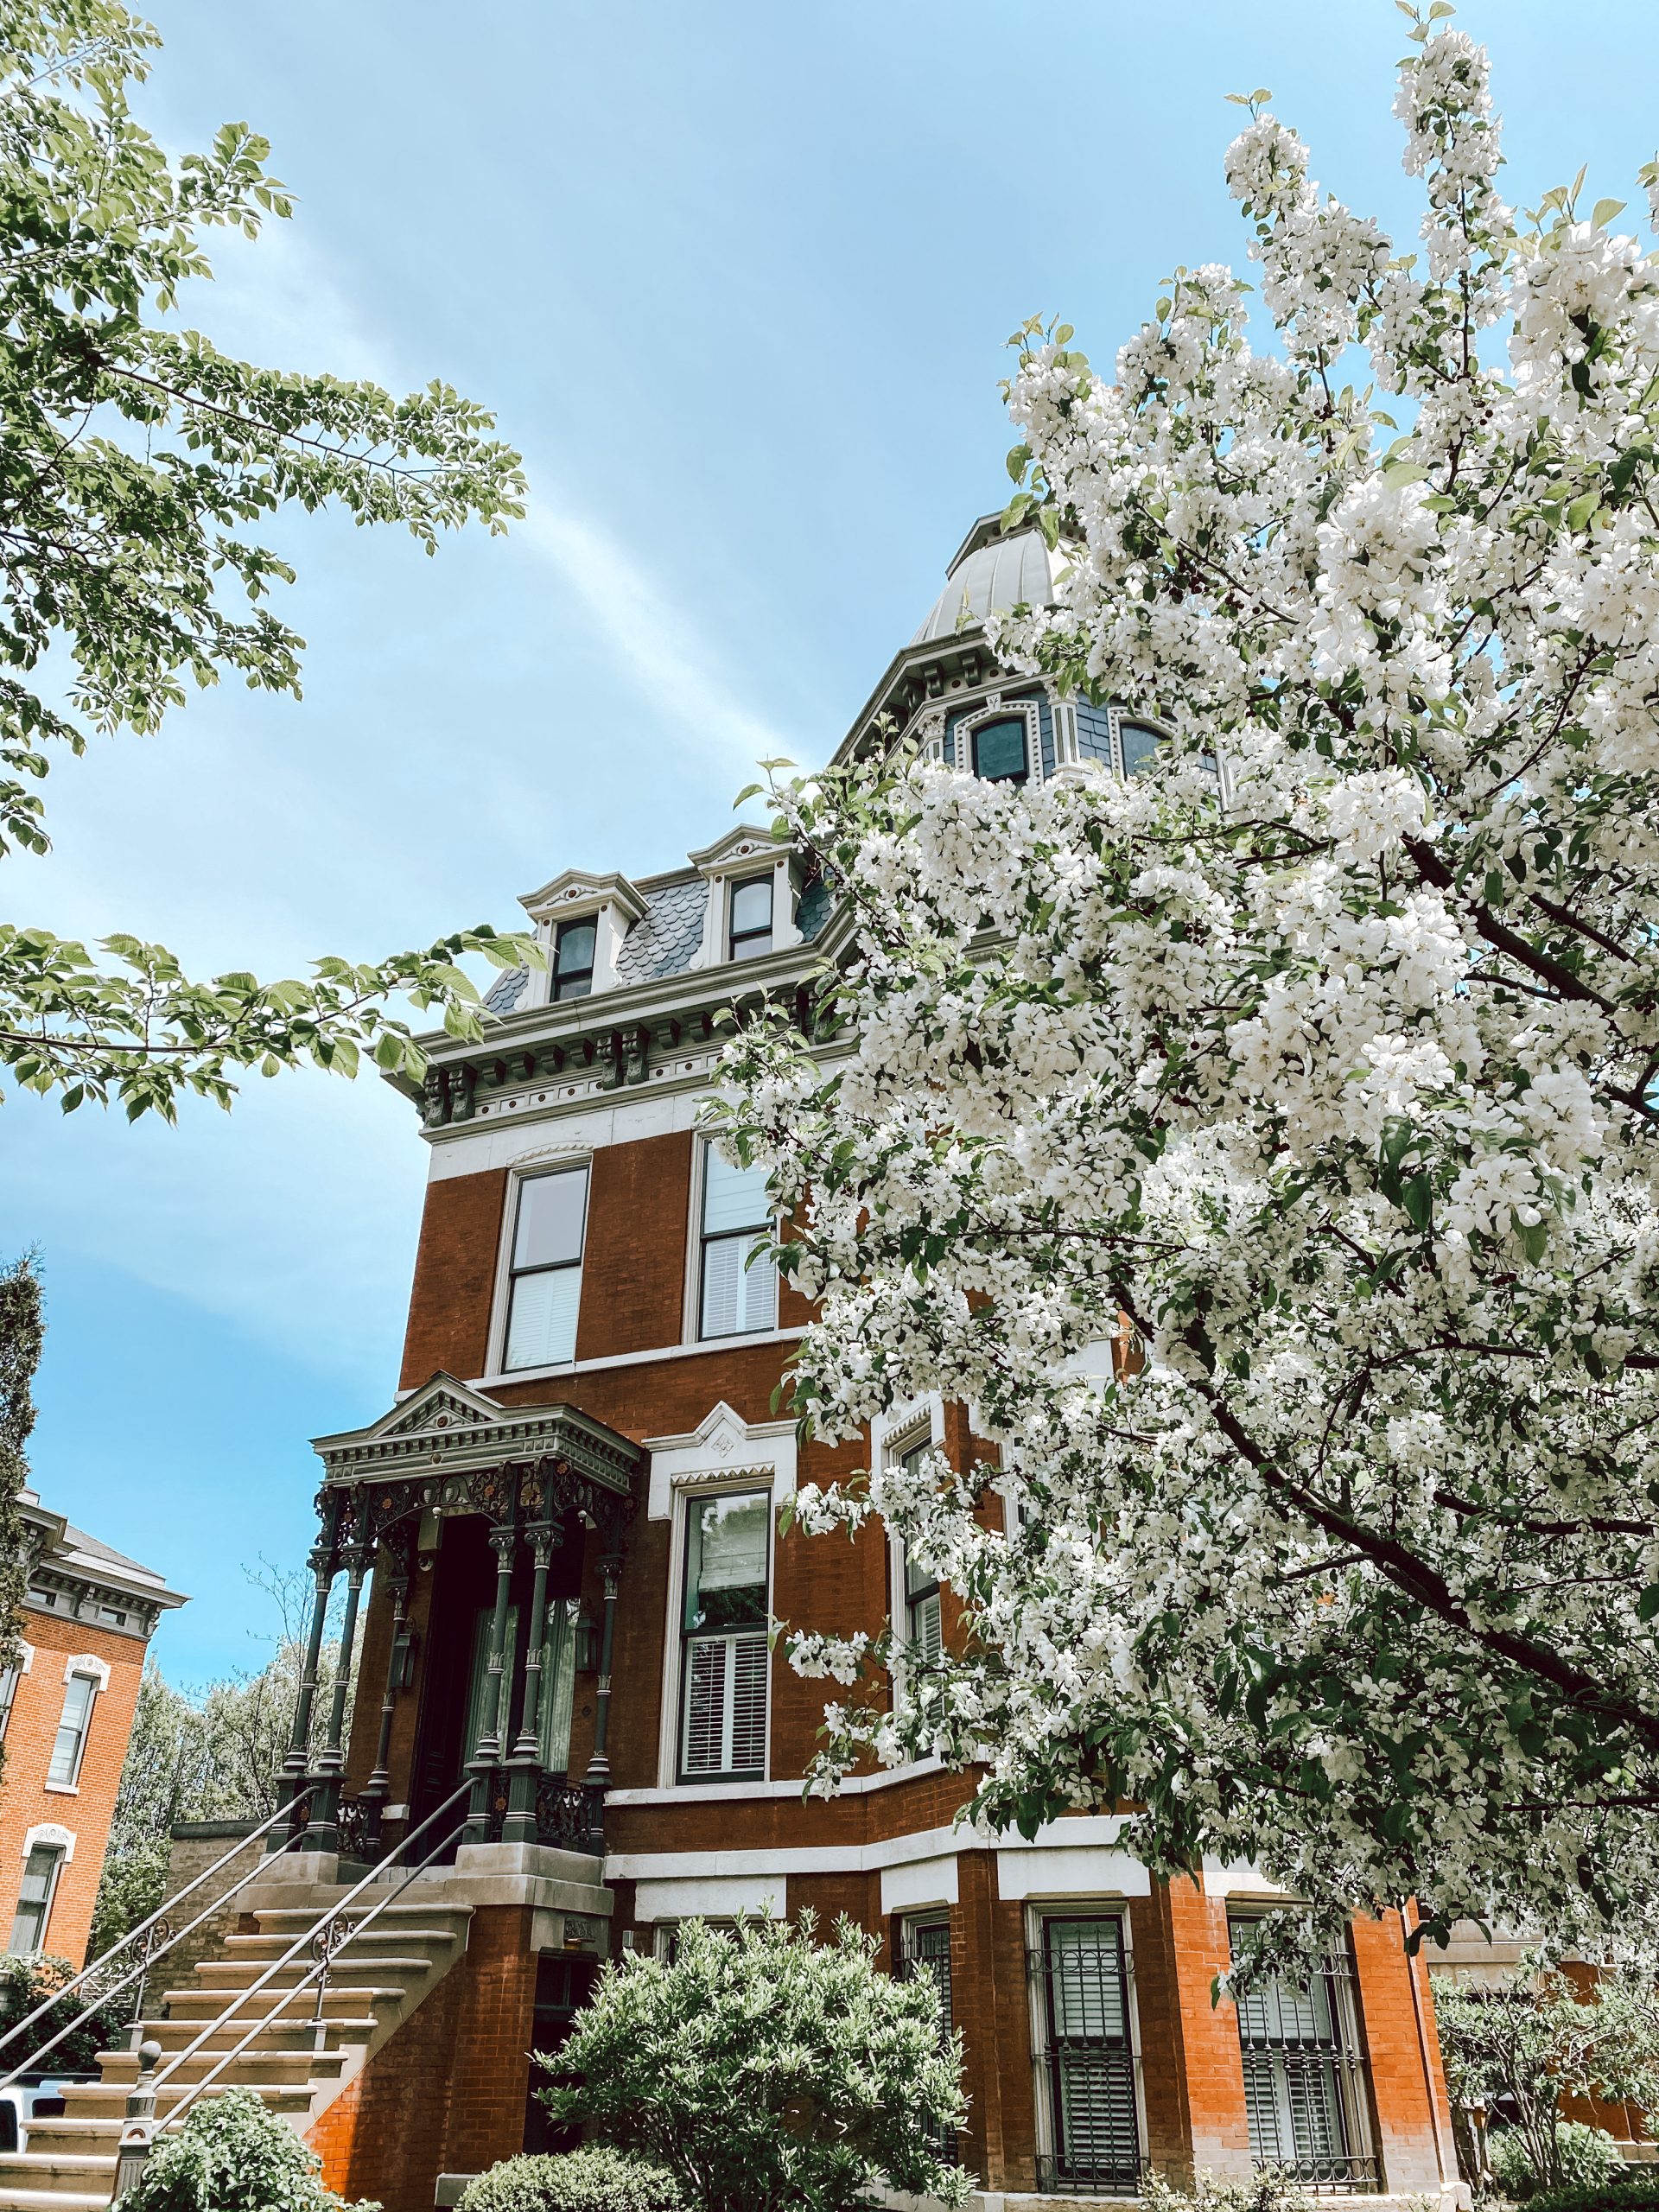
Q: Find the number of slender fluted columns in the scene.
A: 6